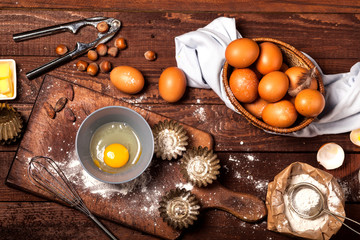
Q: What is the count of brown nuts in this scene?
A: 10